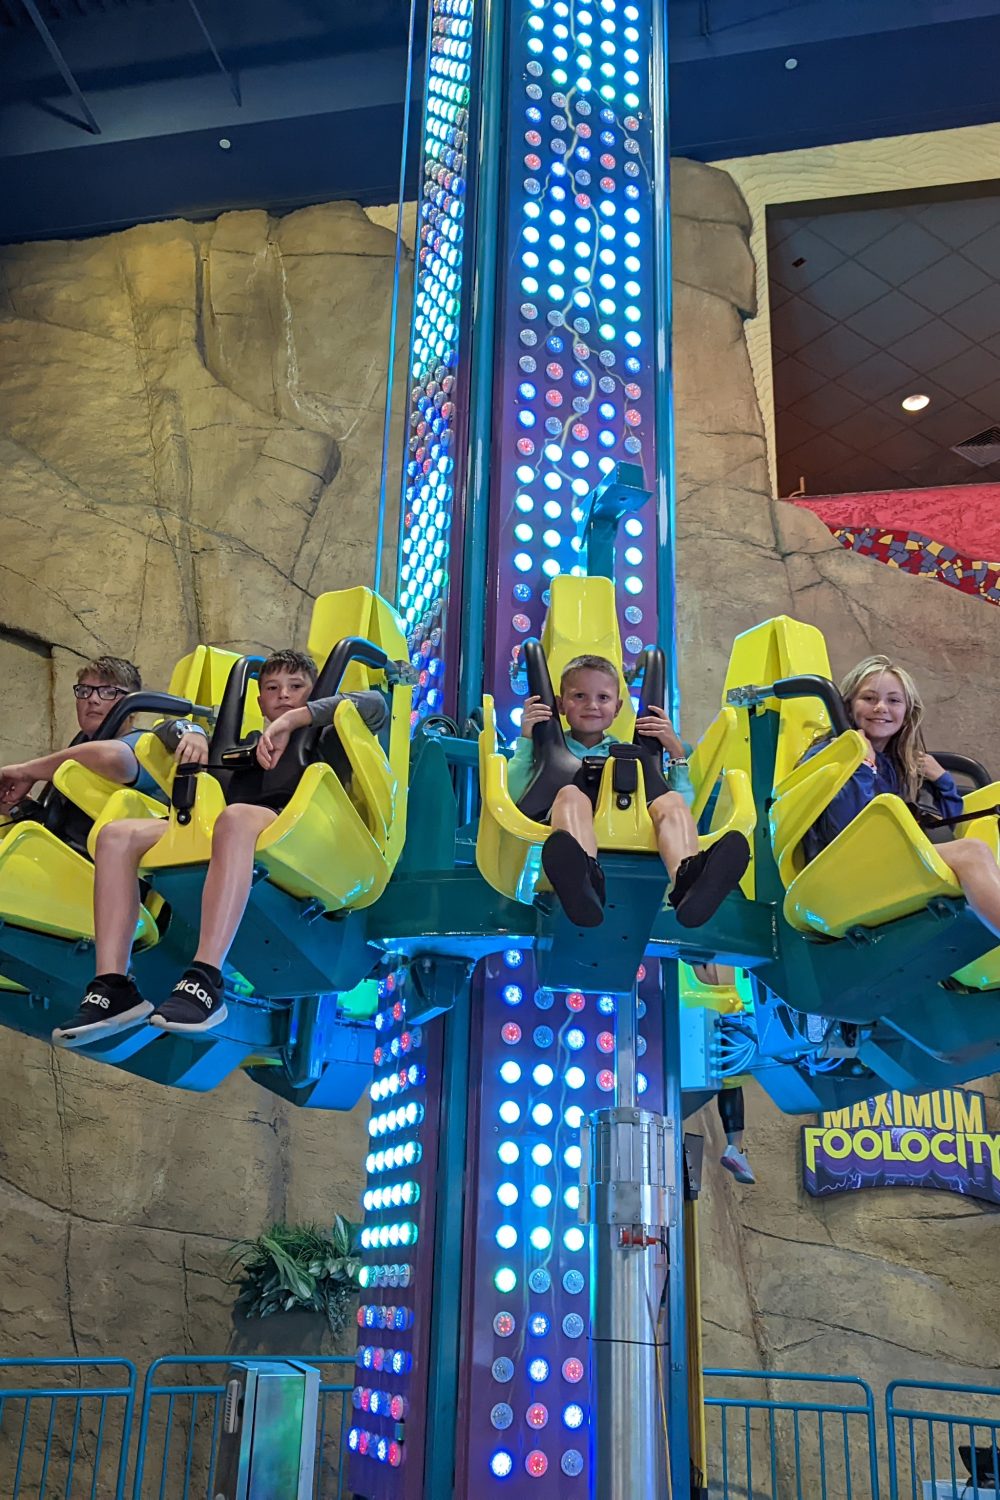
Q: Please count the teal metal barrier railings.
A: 4